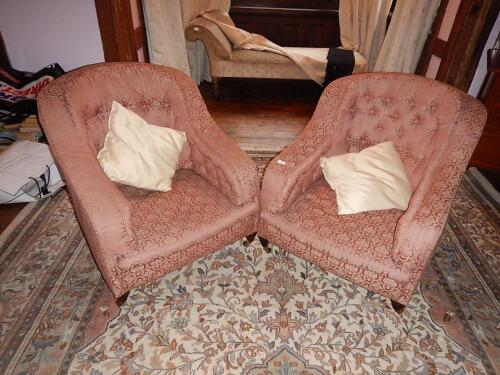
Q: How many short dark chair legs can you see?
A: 4